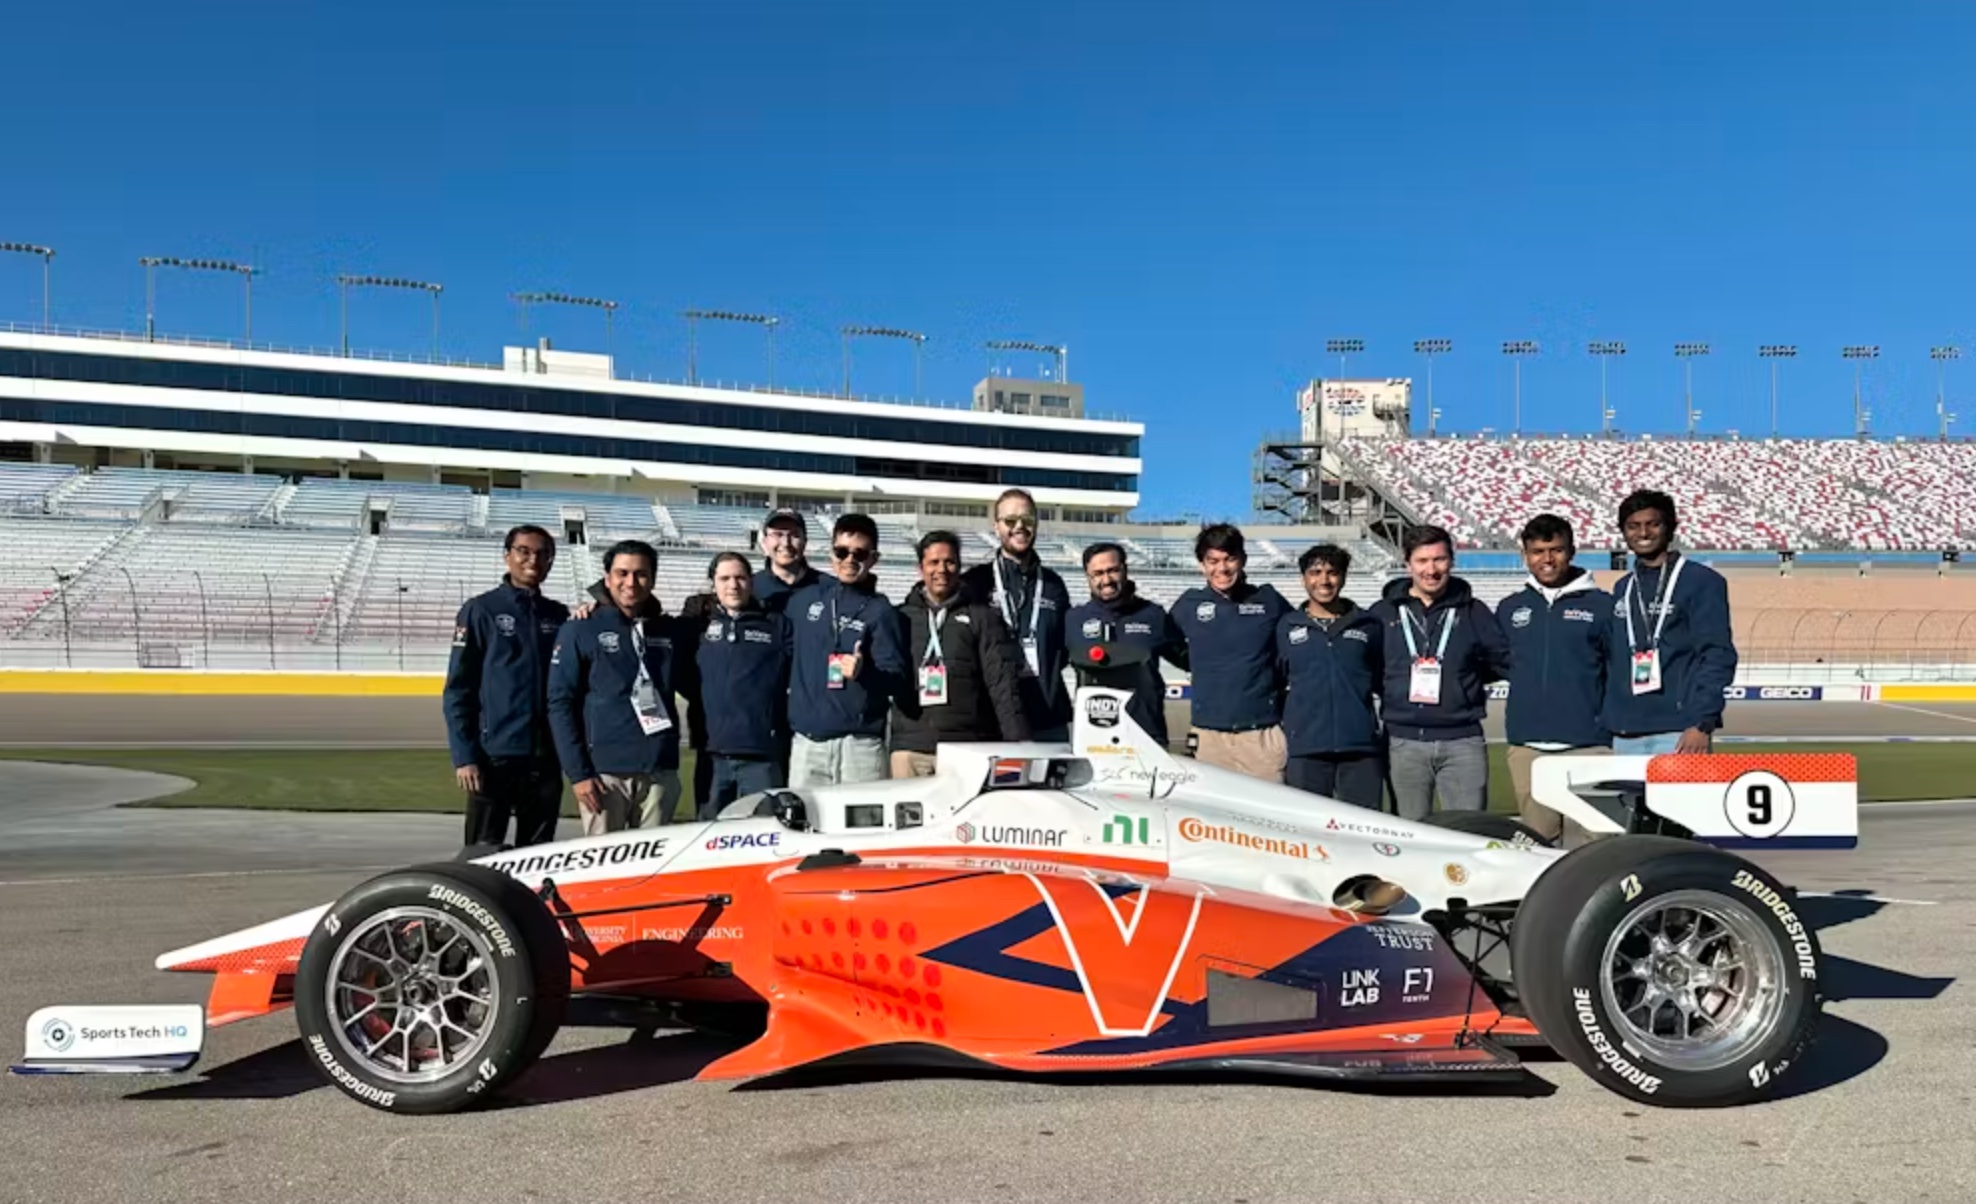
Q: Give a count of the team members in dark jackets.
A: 13